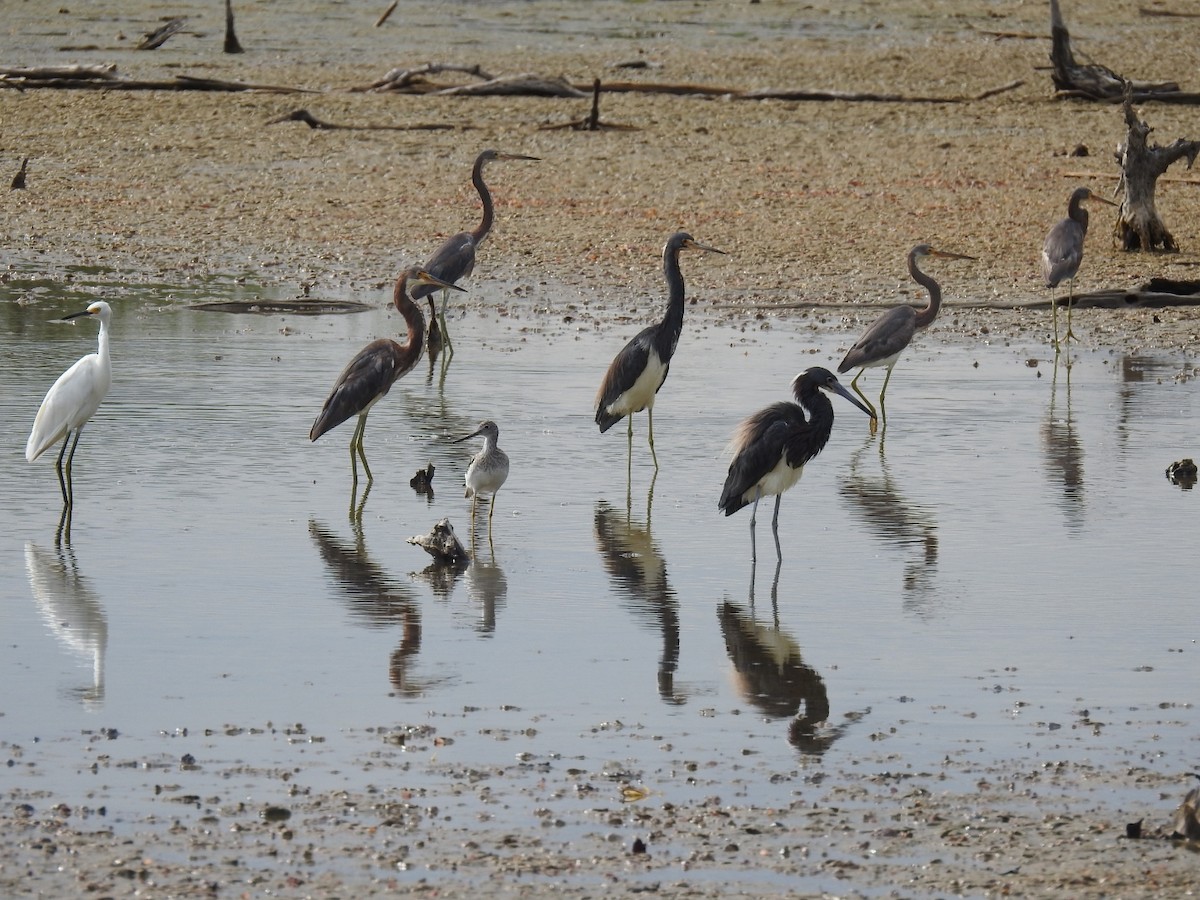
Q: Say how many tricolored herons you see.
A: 6